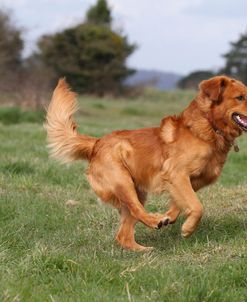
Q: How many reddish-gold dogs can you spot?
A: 1